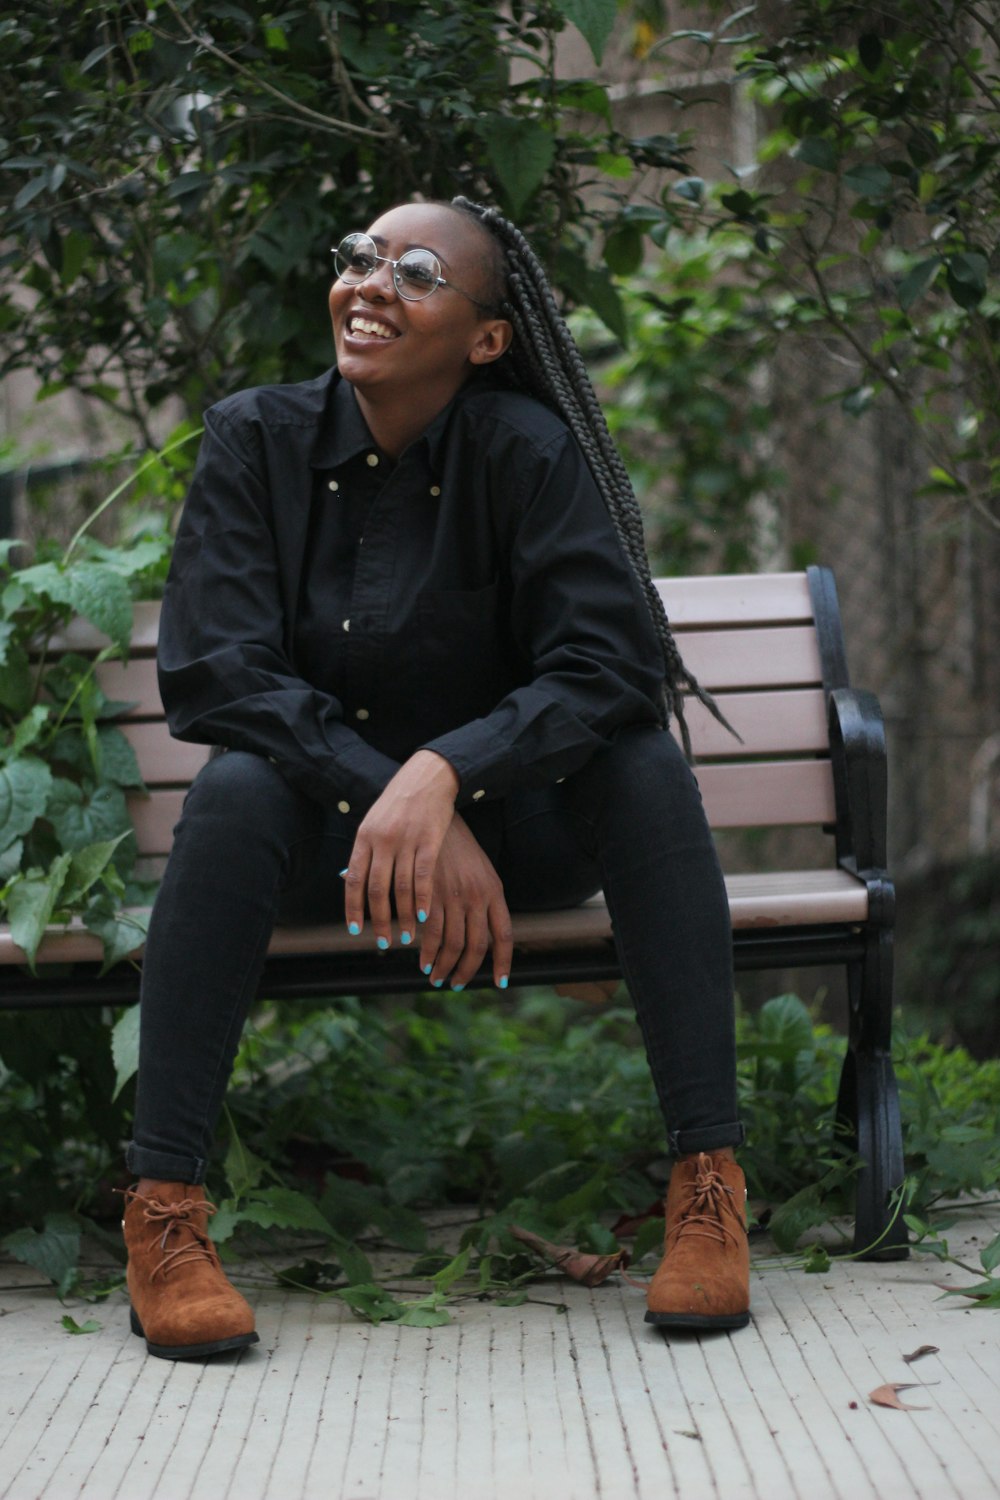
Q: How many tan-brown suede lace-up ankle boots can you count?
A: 2